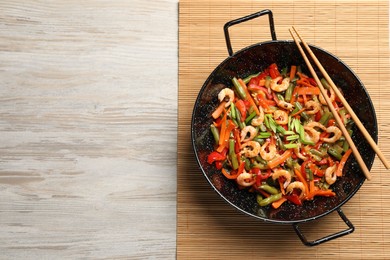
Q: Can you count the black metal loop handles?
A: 2